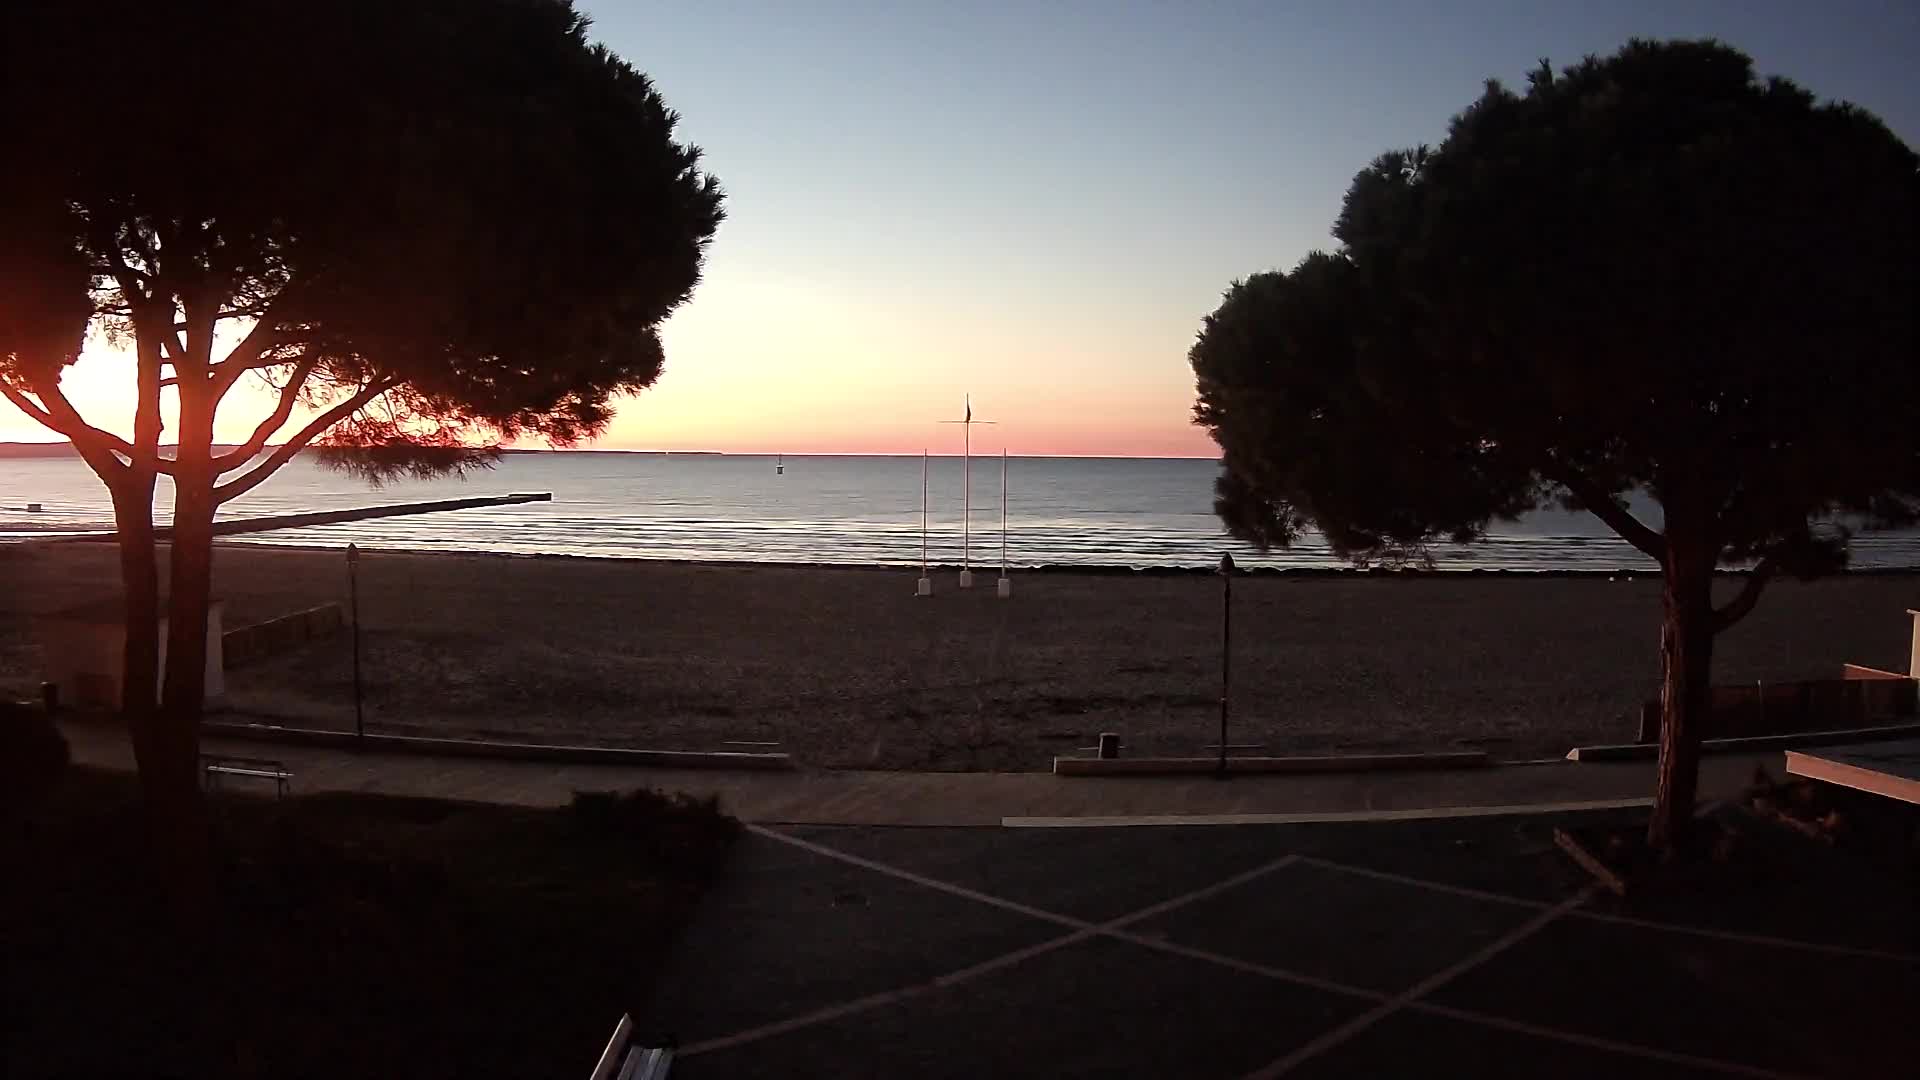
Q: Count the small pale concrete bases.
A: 3